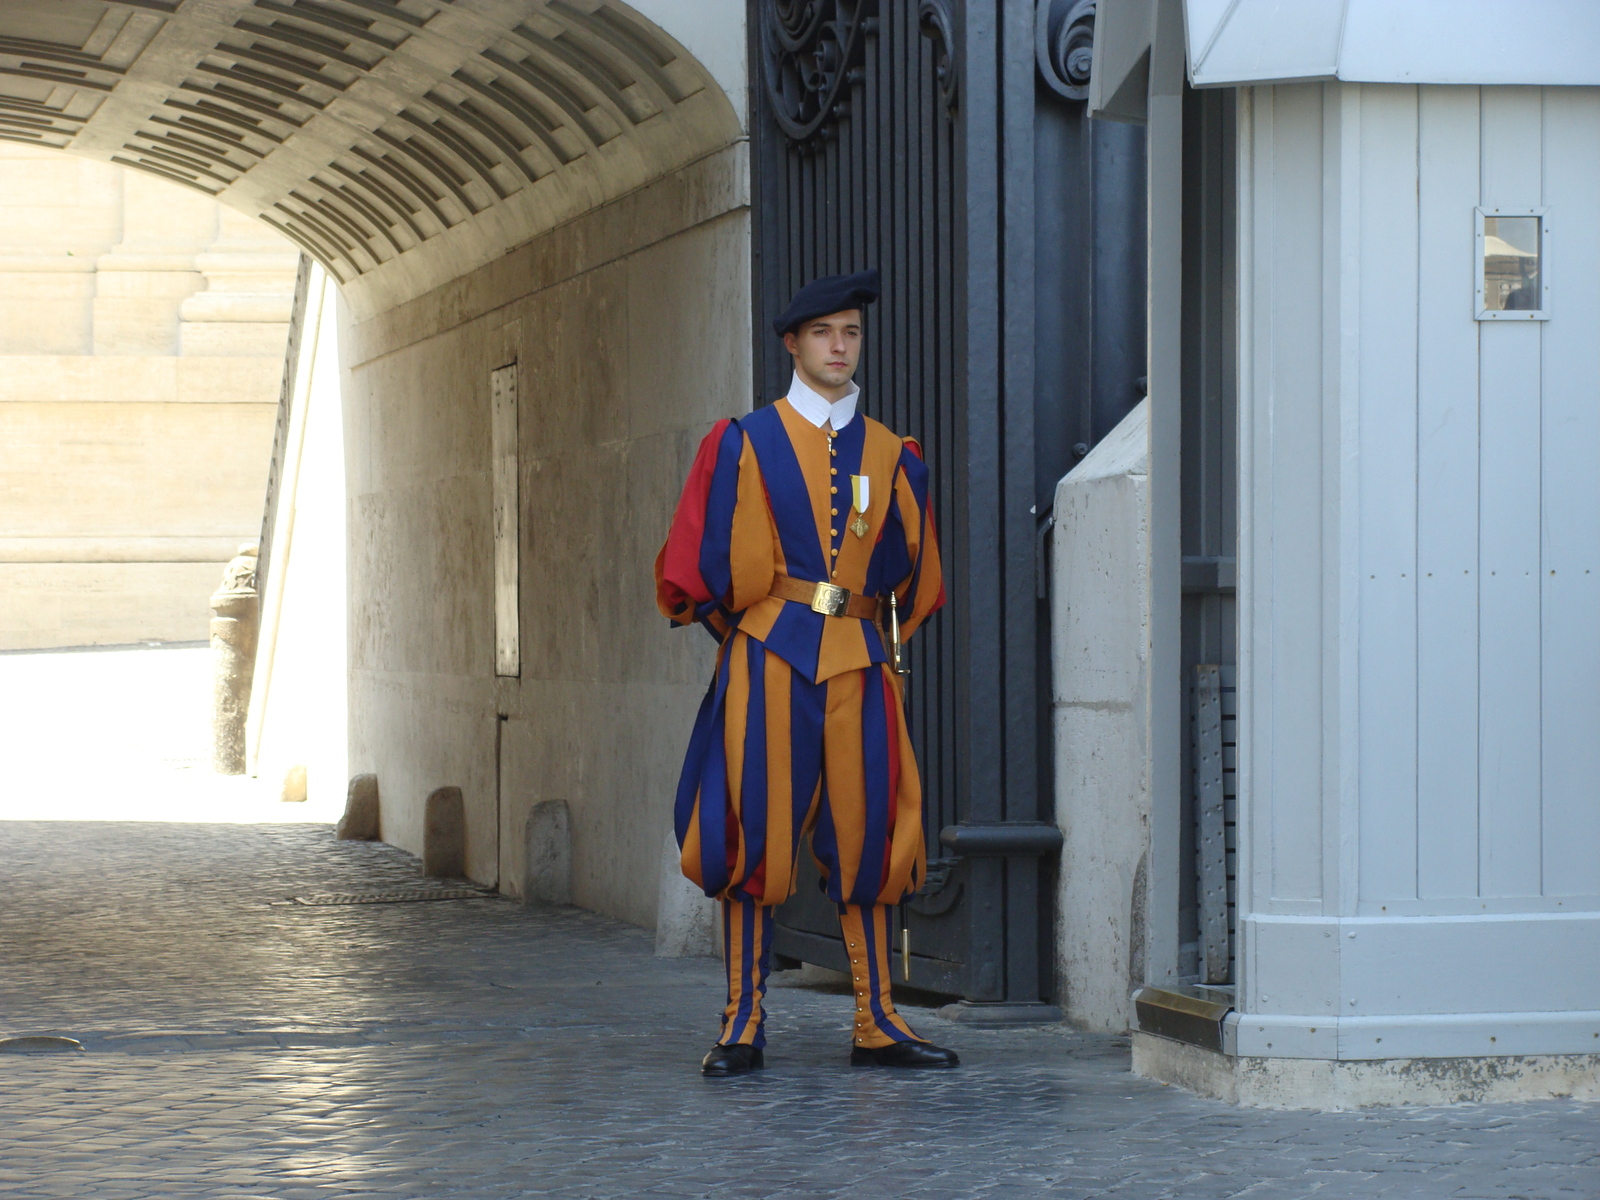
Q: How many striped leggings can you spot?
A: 2